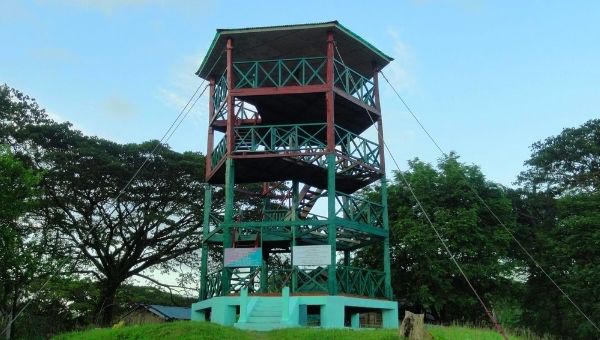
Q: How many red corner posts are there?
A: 4